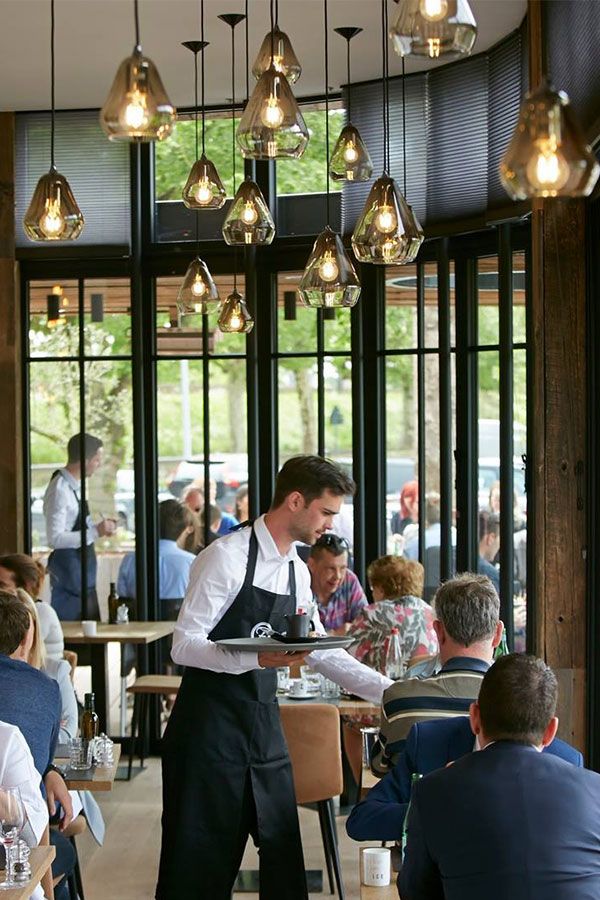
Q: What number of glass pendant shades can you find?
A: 13